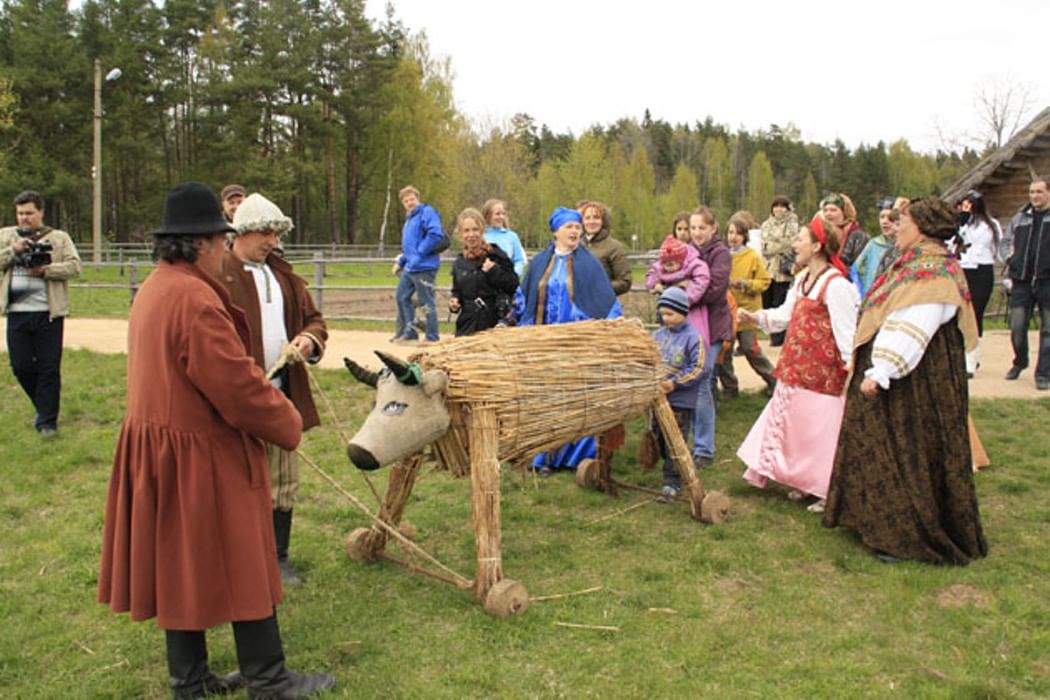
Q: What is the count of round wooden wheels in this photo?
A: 4